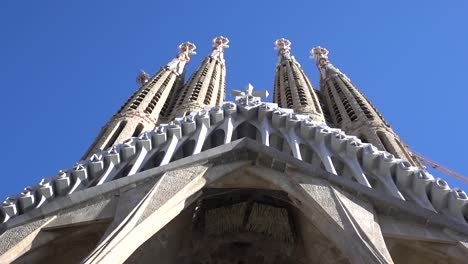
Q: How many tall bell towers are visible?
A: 4